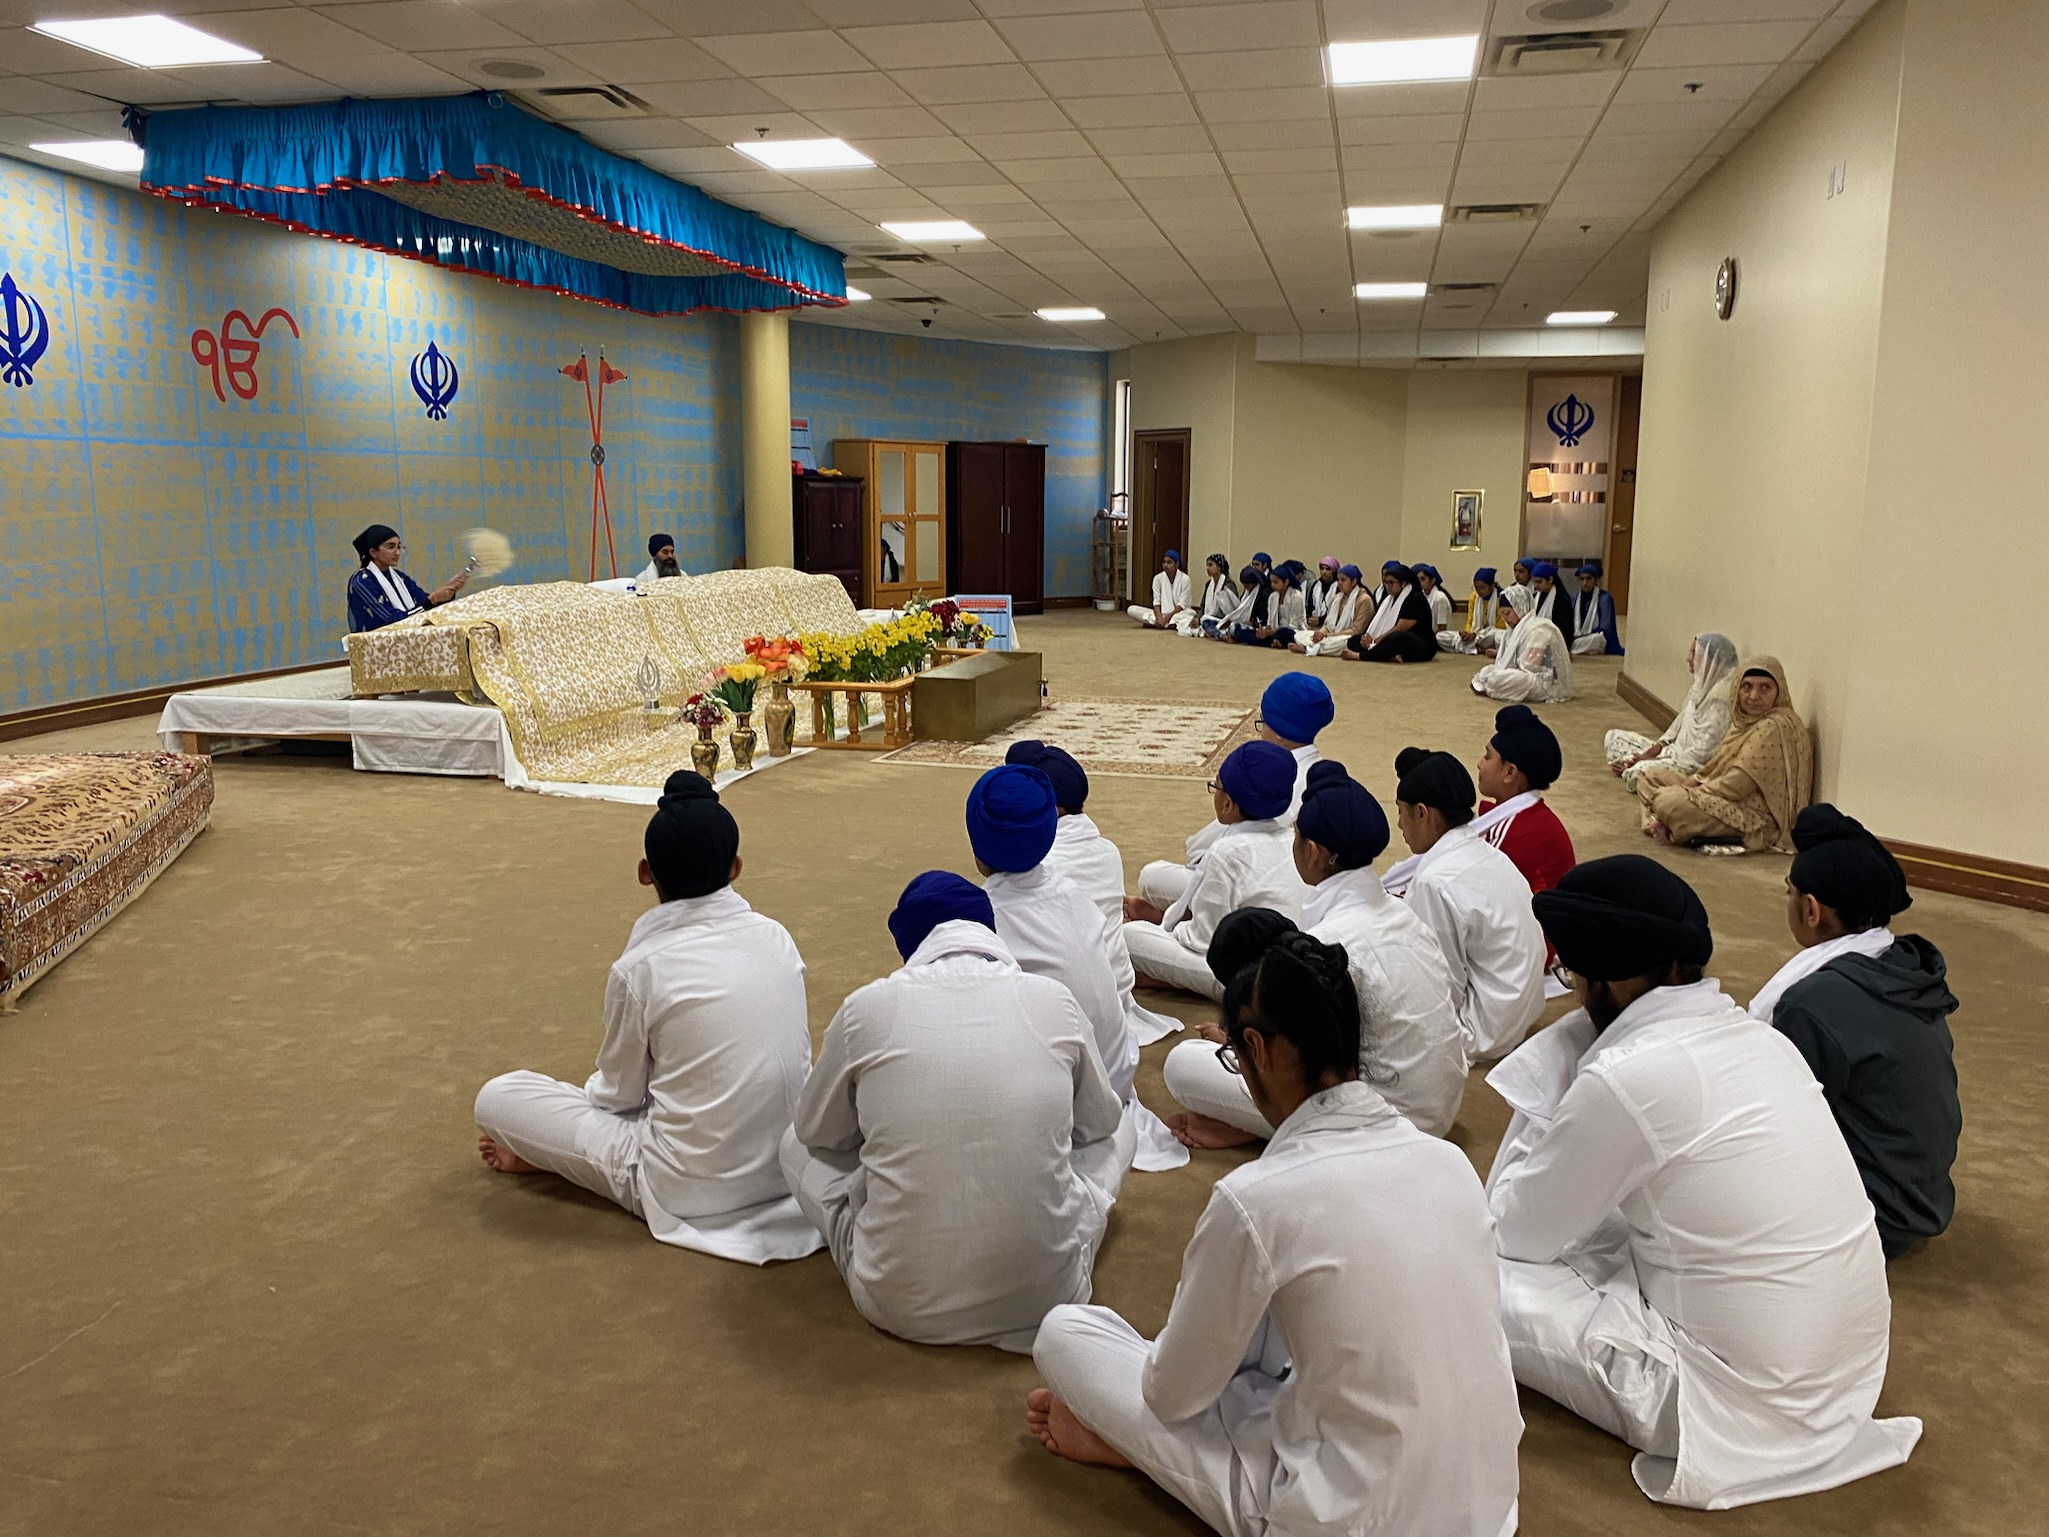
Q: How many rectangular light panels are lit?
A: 10